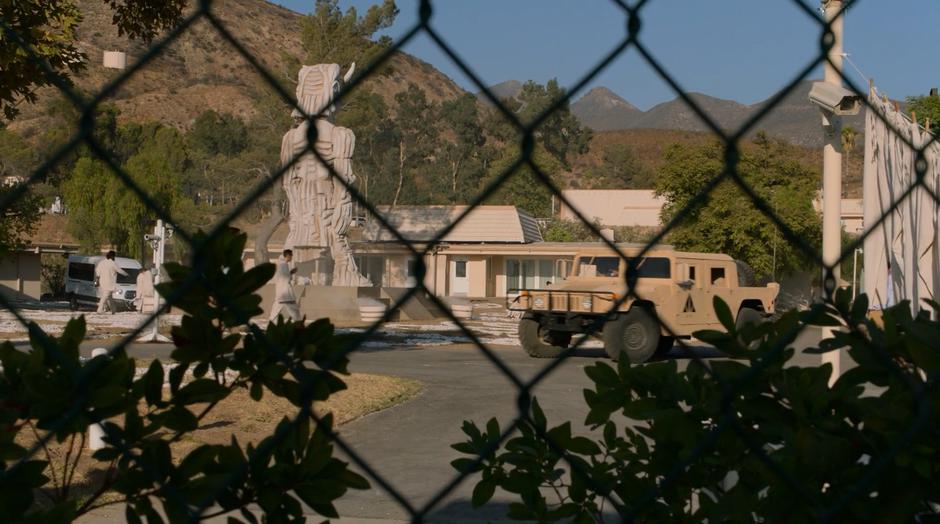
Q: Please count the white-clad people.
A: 3